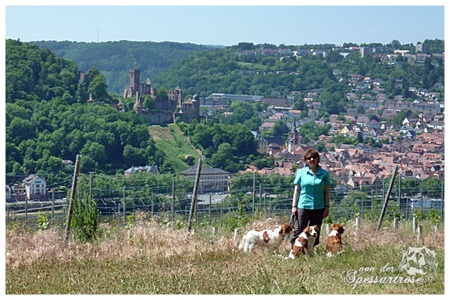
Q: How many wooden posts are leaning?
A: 3